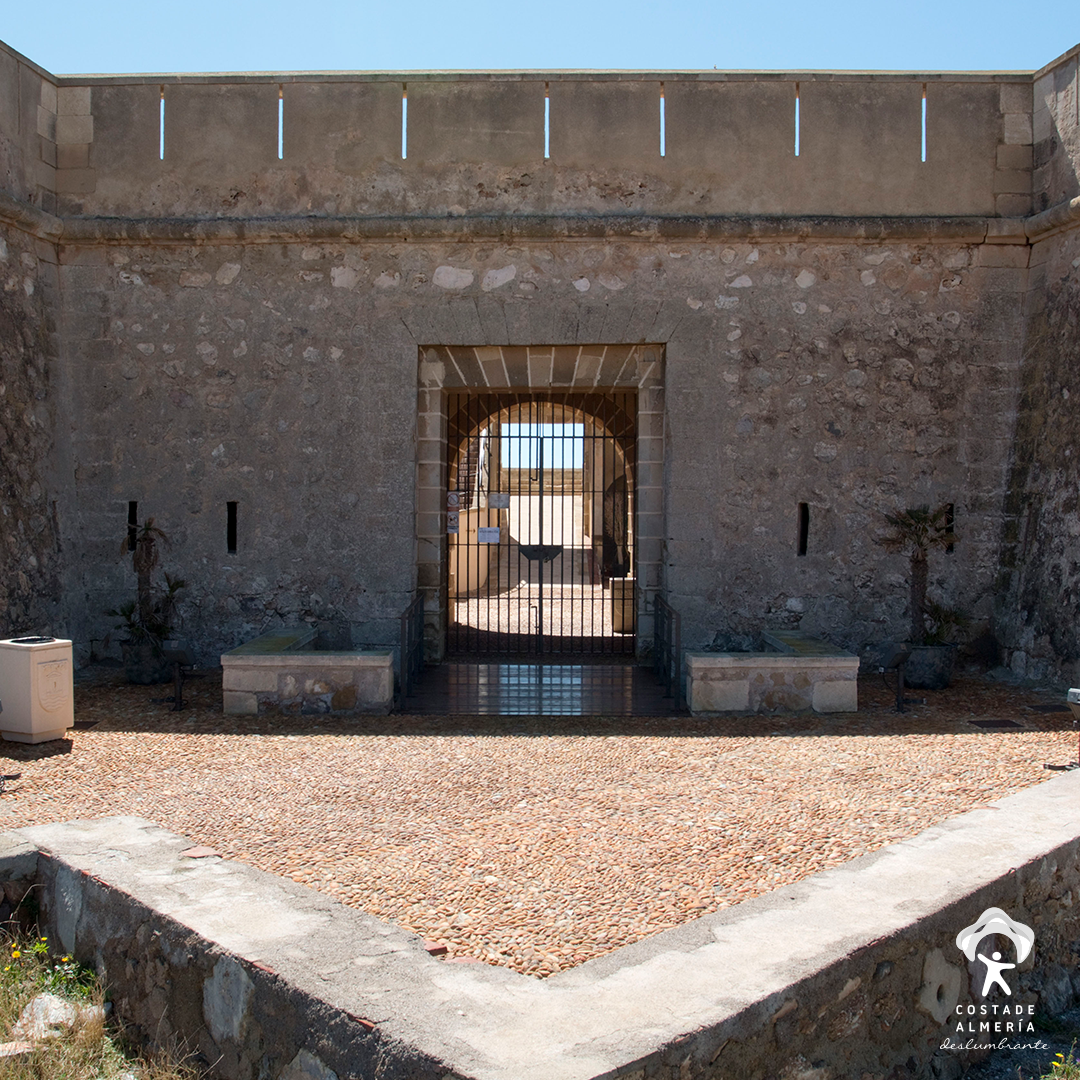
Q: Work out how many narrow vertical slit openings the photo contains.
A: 11